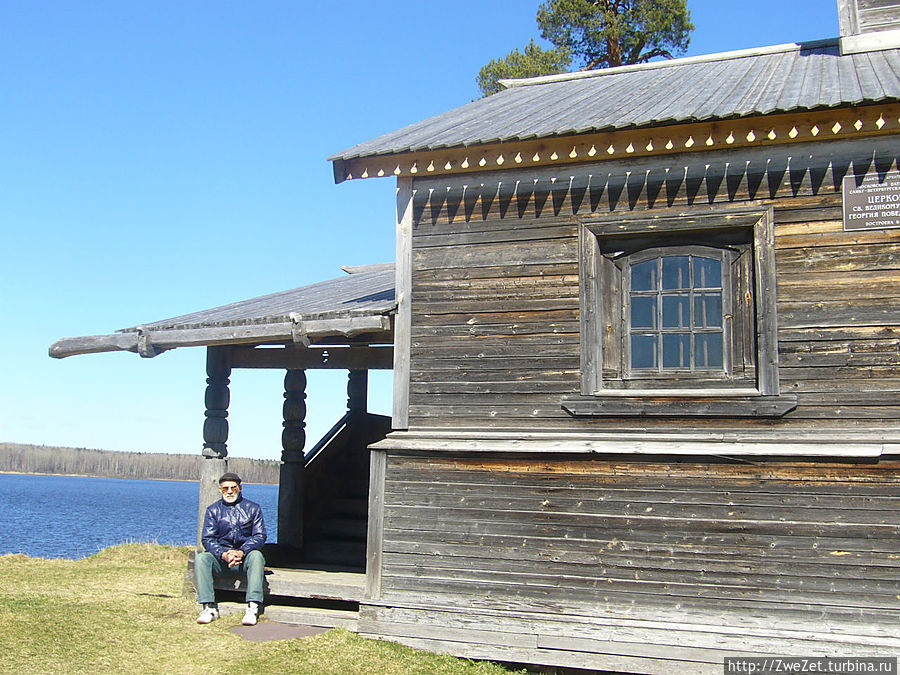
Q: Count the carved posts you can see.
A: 3